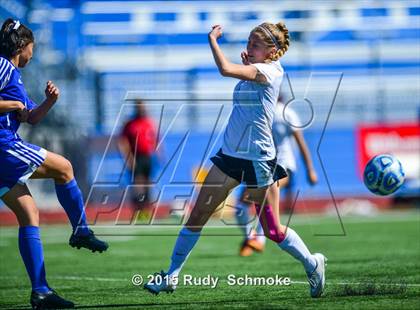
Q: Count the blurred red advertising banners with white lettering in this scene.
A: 1